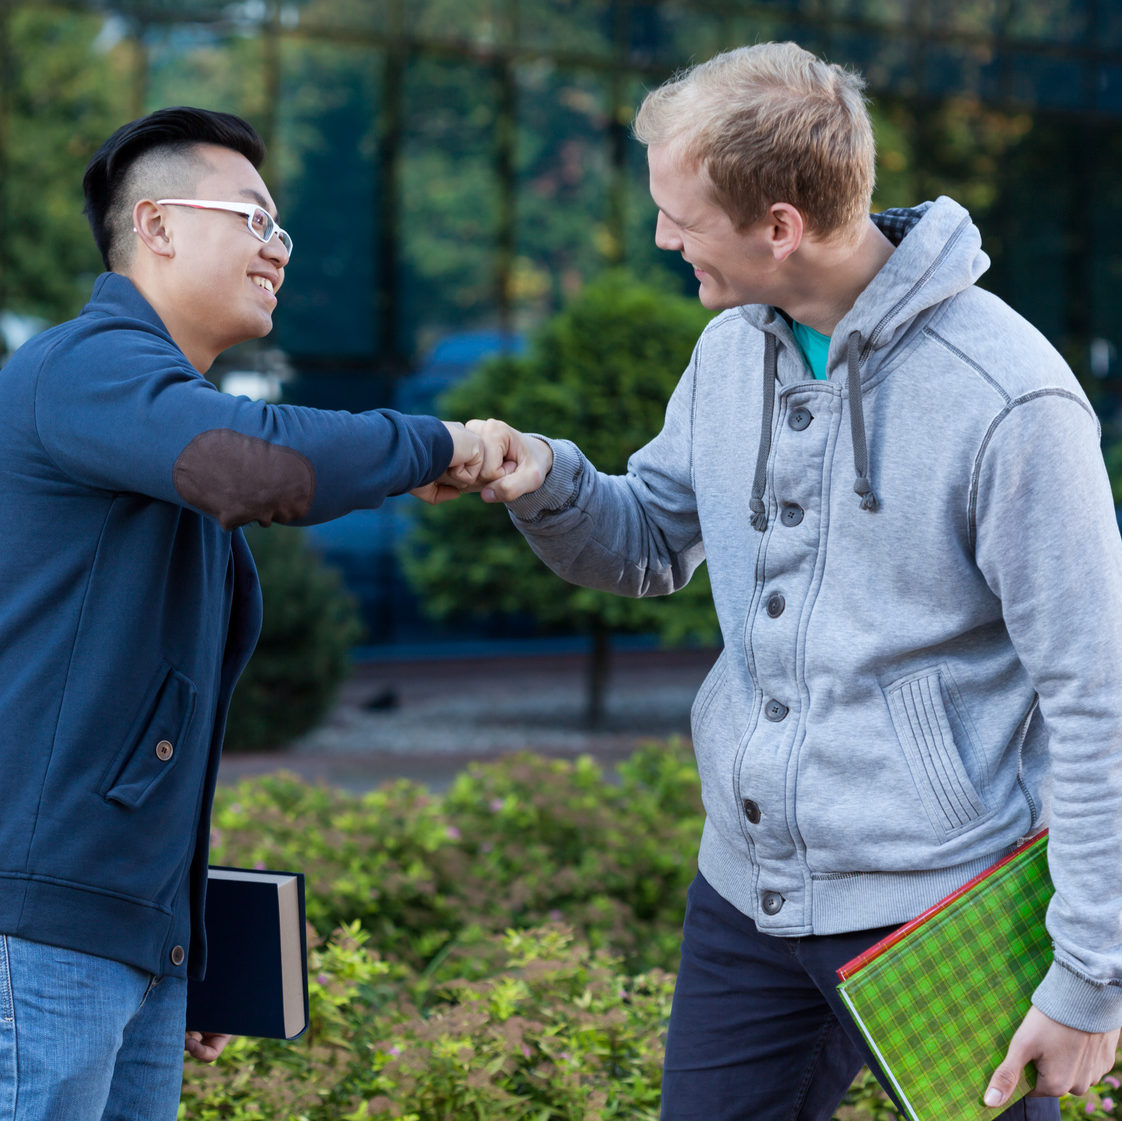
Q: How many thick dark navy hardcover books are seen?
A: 1